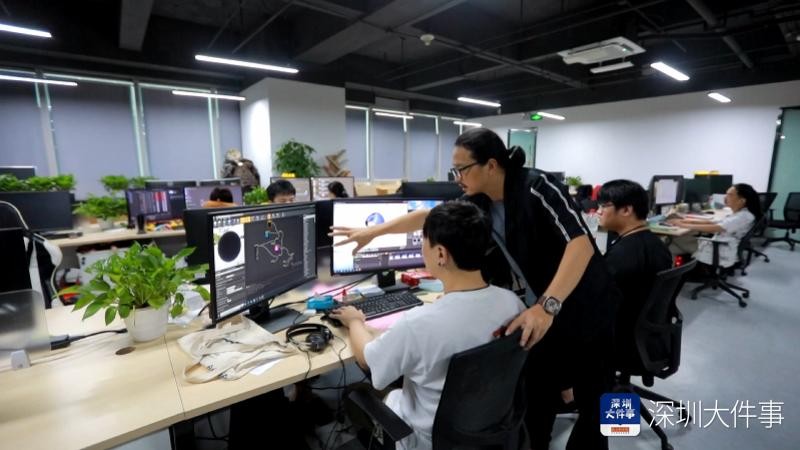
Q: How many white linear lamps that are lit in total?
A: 10